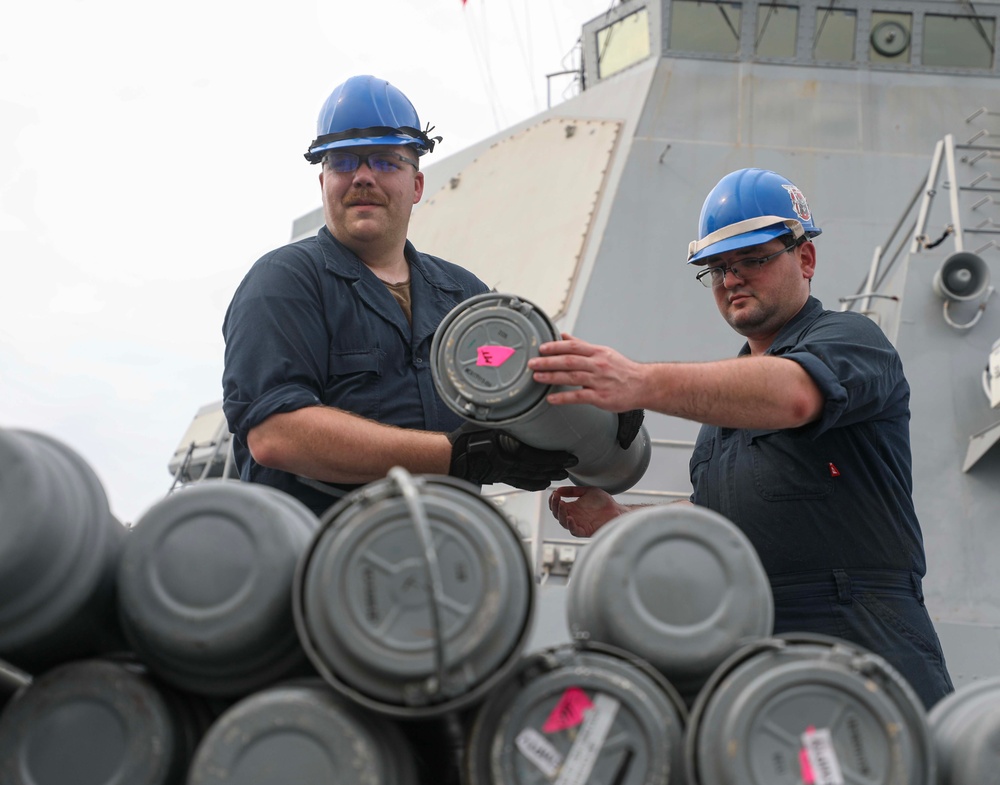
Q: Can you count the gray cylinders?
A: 10